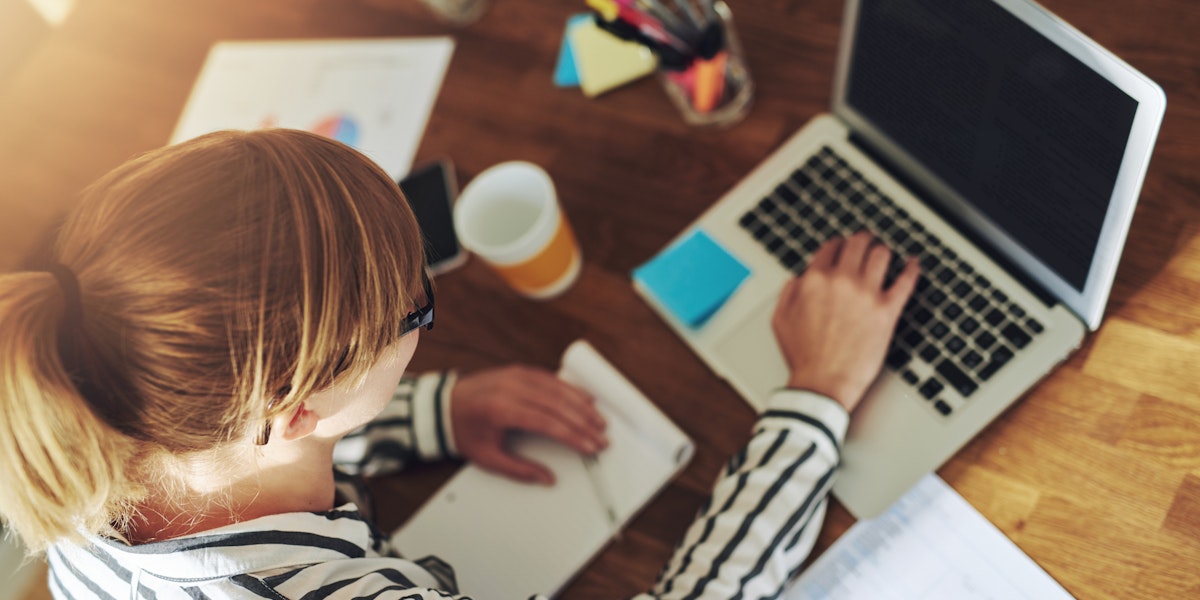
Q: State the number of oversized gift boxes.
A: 0